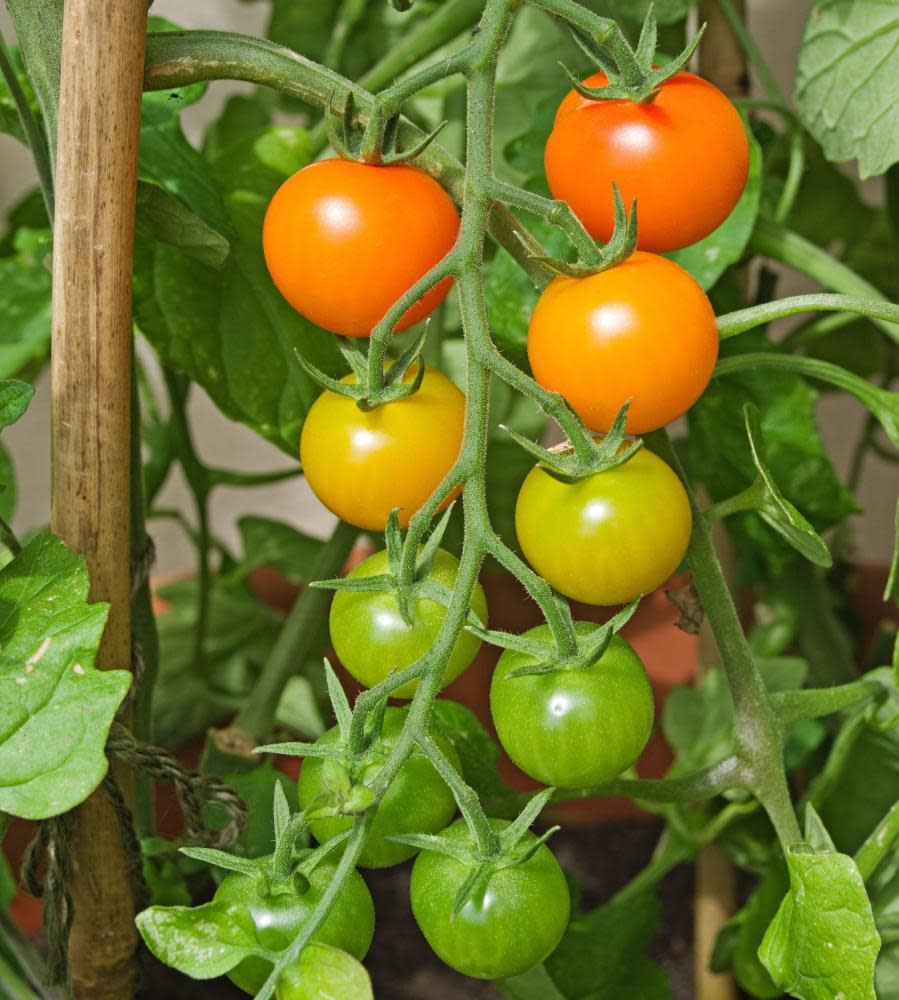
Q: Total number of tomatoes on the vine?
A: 10